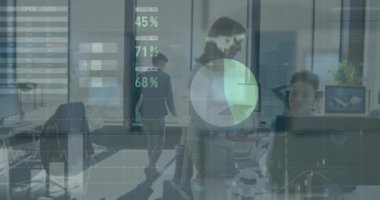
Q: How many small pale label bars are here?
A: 3